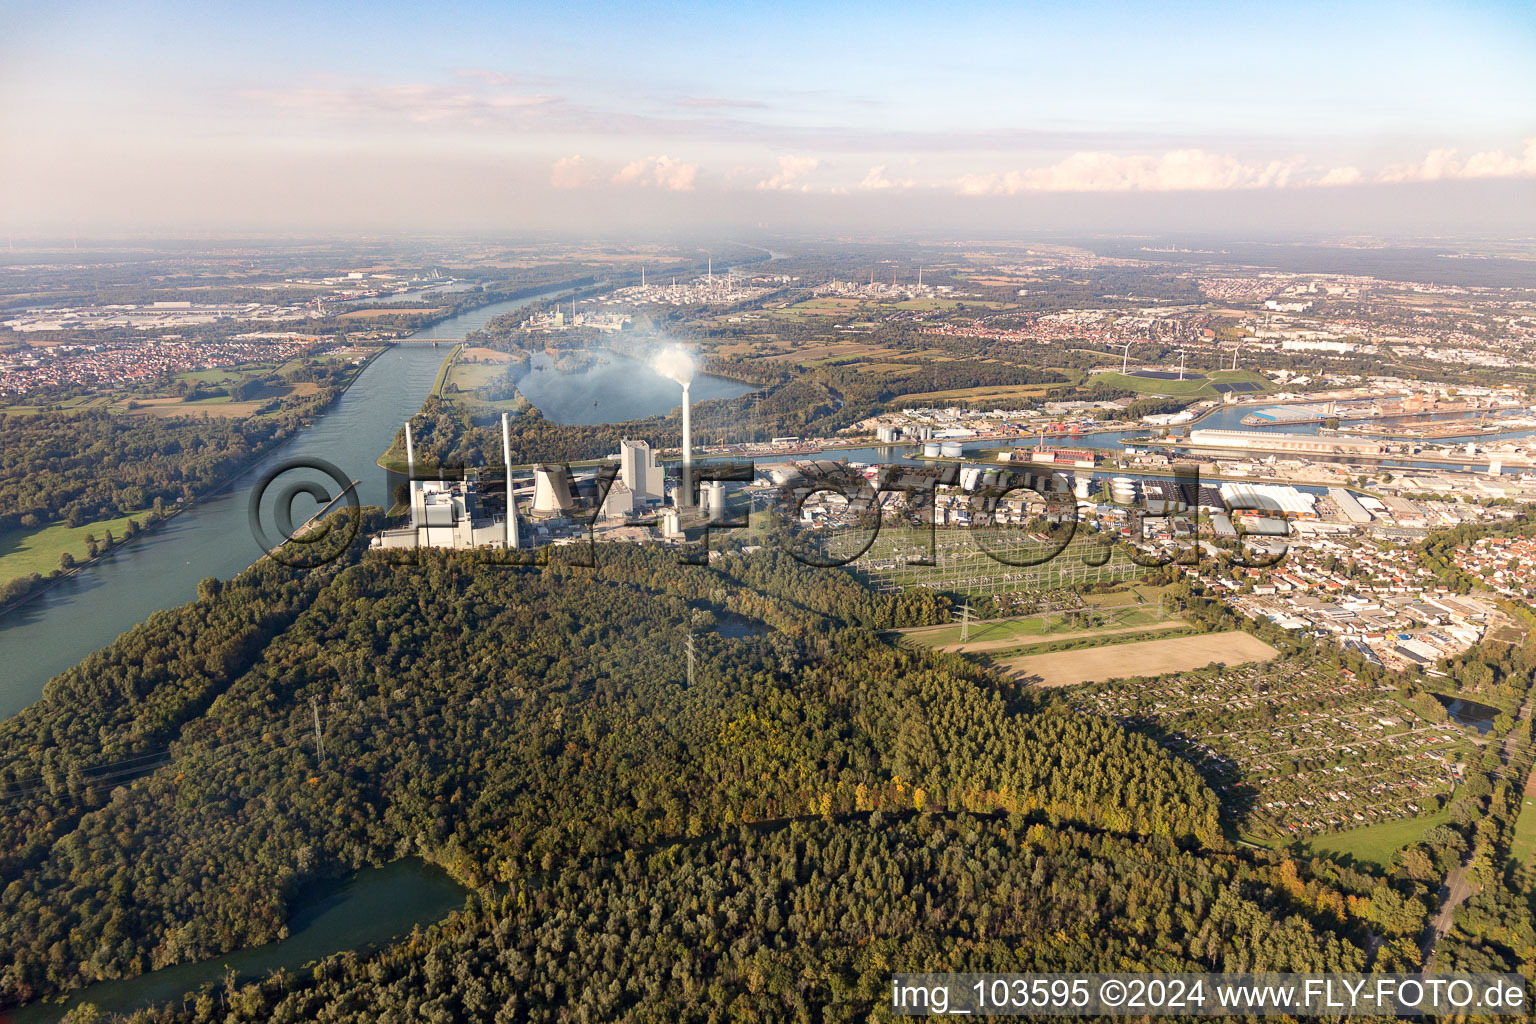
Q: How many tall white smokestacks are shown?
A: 3